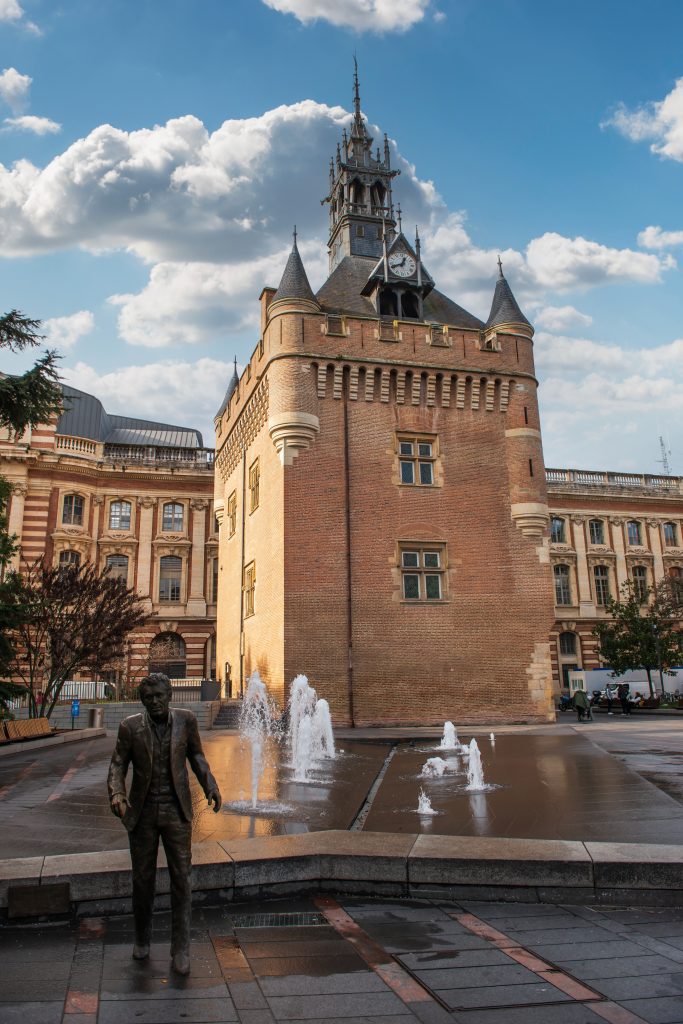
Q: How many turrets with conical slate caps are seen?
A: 3